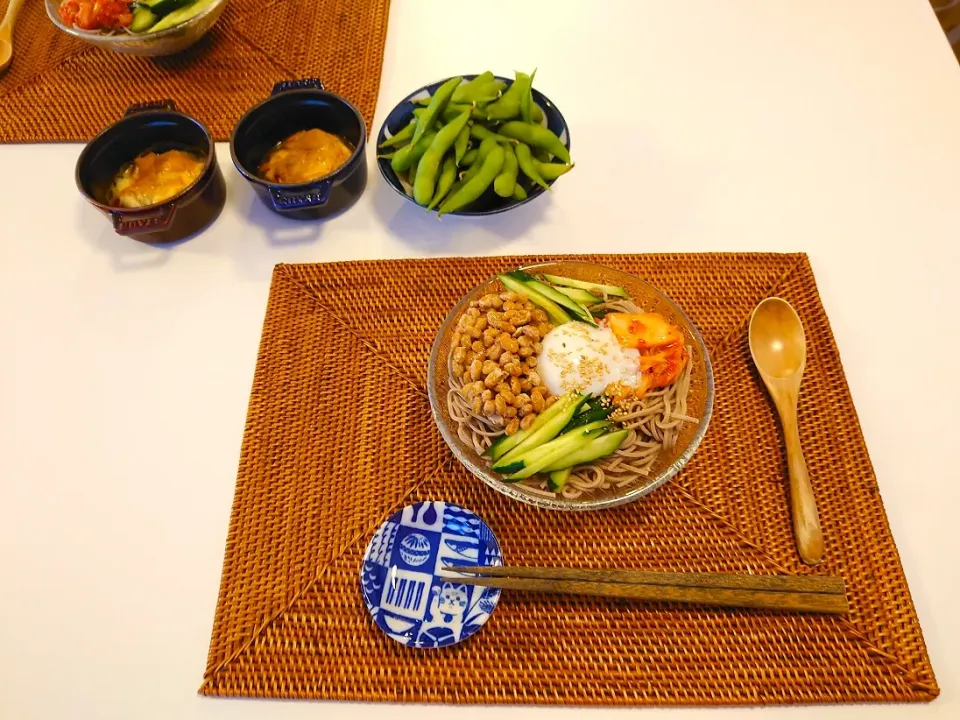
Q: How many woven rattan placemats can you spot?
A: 2